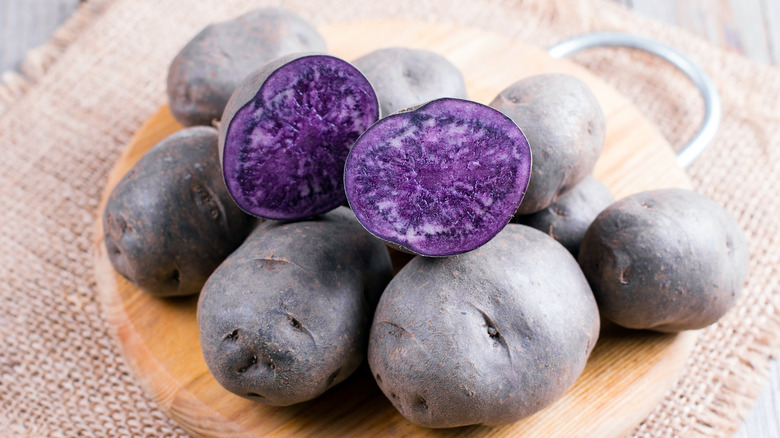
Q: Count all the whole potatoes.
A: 8